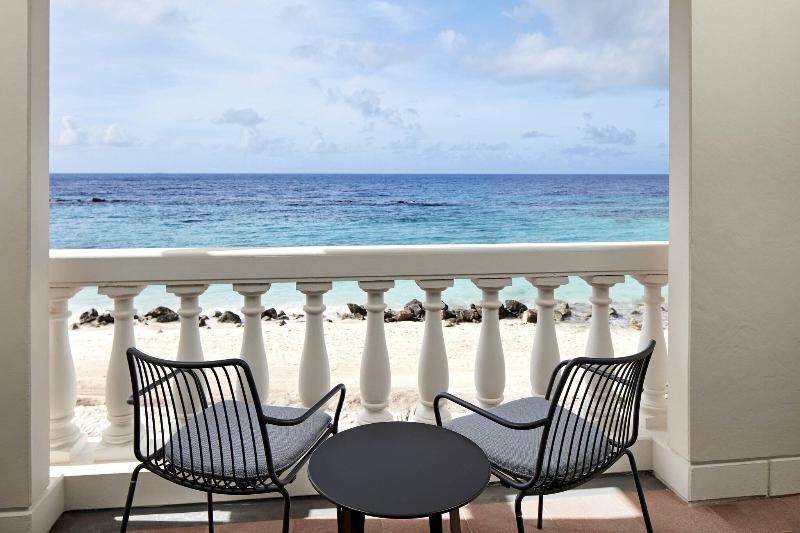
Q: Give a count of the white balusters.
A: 11